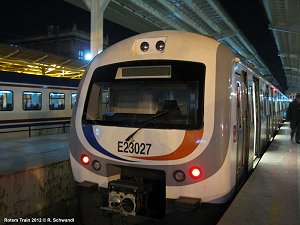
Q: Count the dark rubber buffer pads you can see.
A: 2